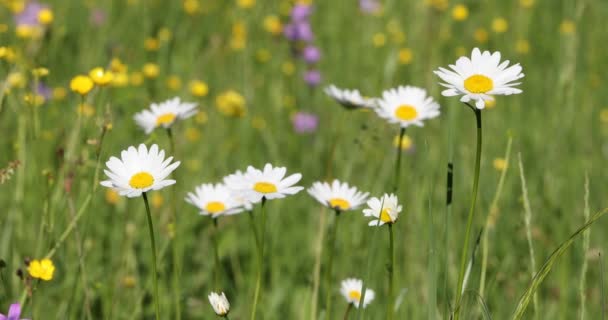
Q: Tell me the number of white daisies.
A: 12